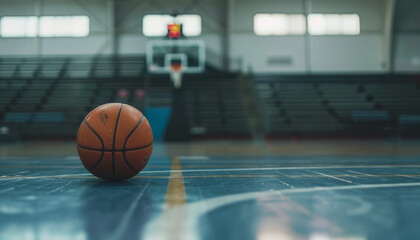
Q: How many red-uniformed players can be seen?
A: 0